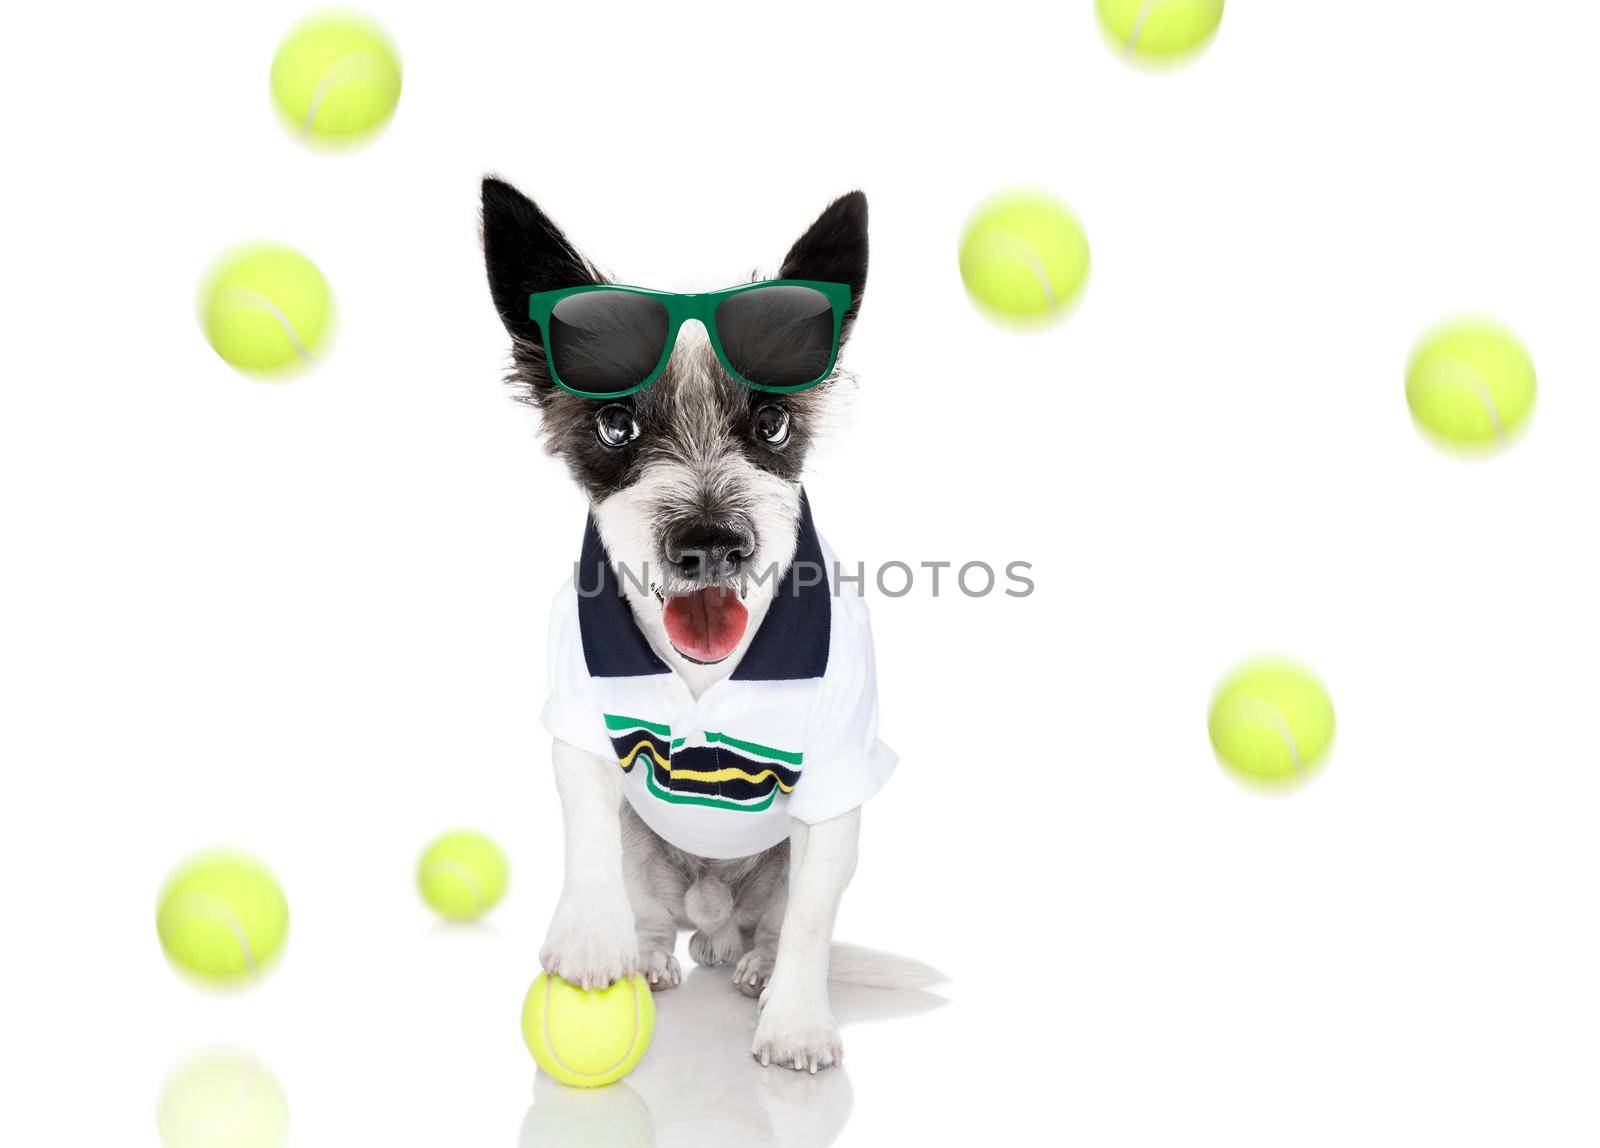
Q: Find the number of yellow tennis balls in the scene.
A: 9